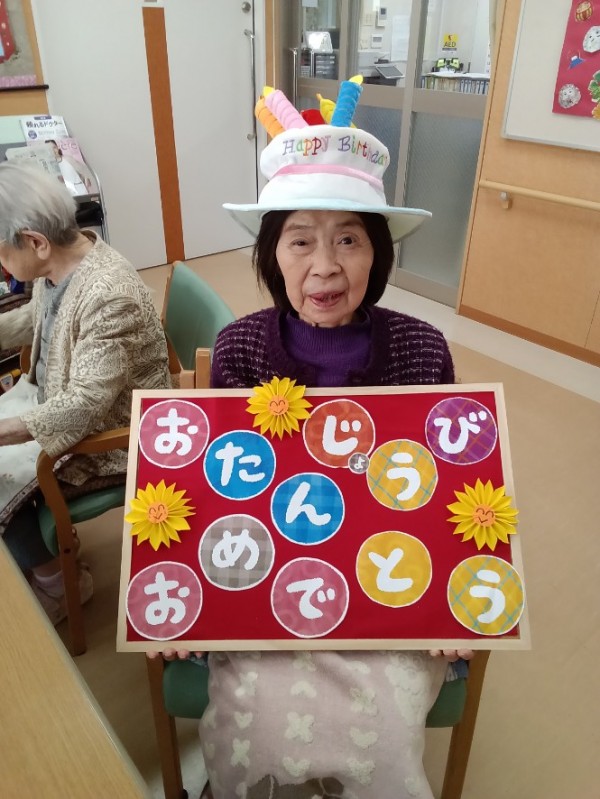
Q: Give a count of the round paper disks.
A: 12